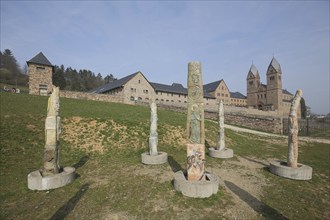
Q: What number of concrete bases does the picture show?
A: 5